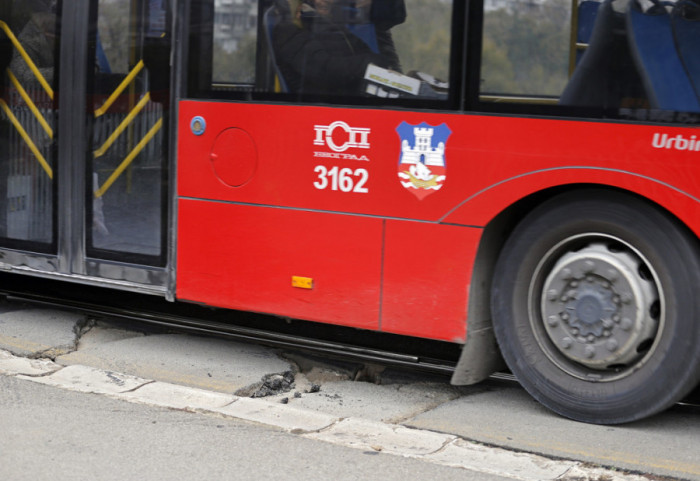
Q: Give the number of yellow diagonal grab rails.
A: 6